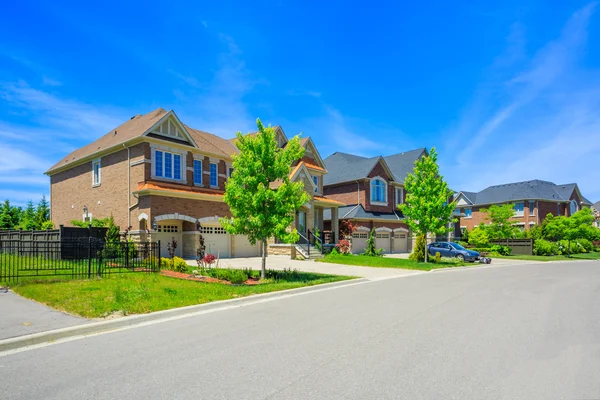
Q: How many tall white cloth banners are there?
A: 0